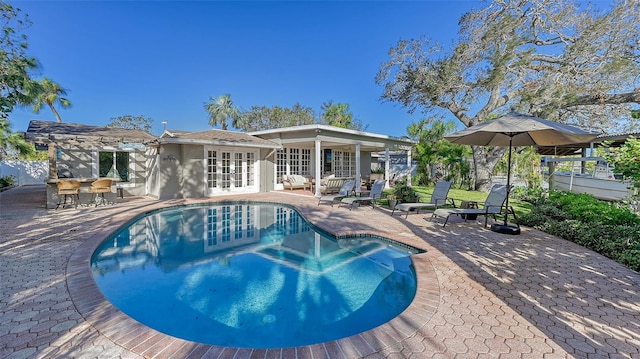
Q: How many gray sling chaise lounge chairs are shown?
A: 4